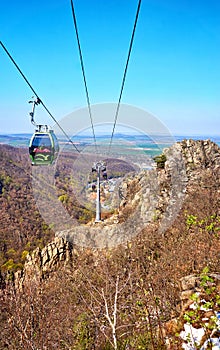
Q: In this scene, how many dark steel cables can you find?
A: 3